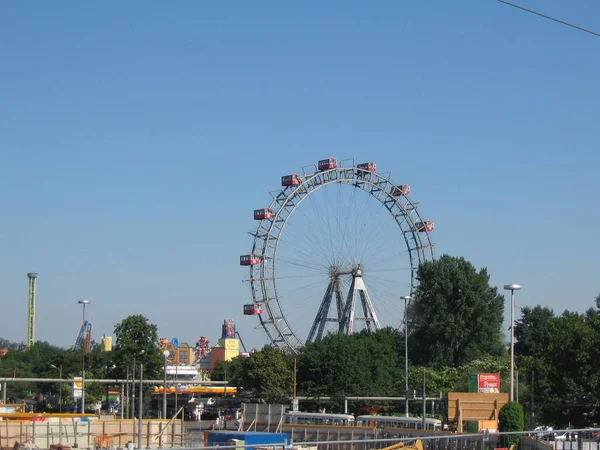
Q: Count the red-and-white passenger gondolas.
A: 8